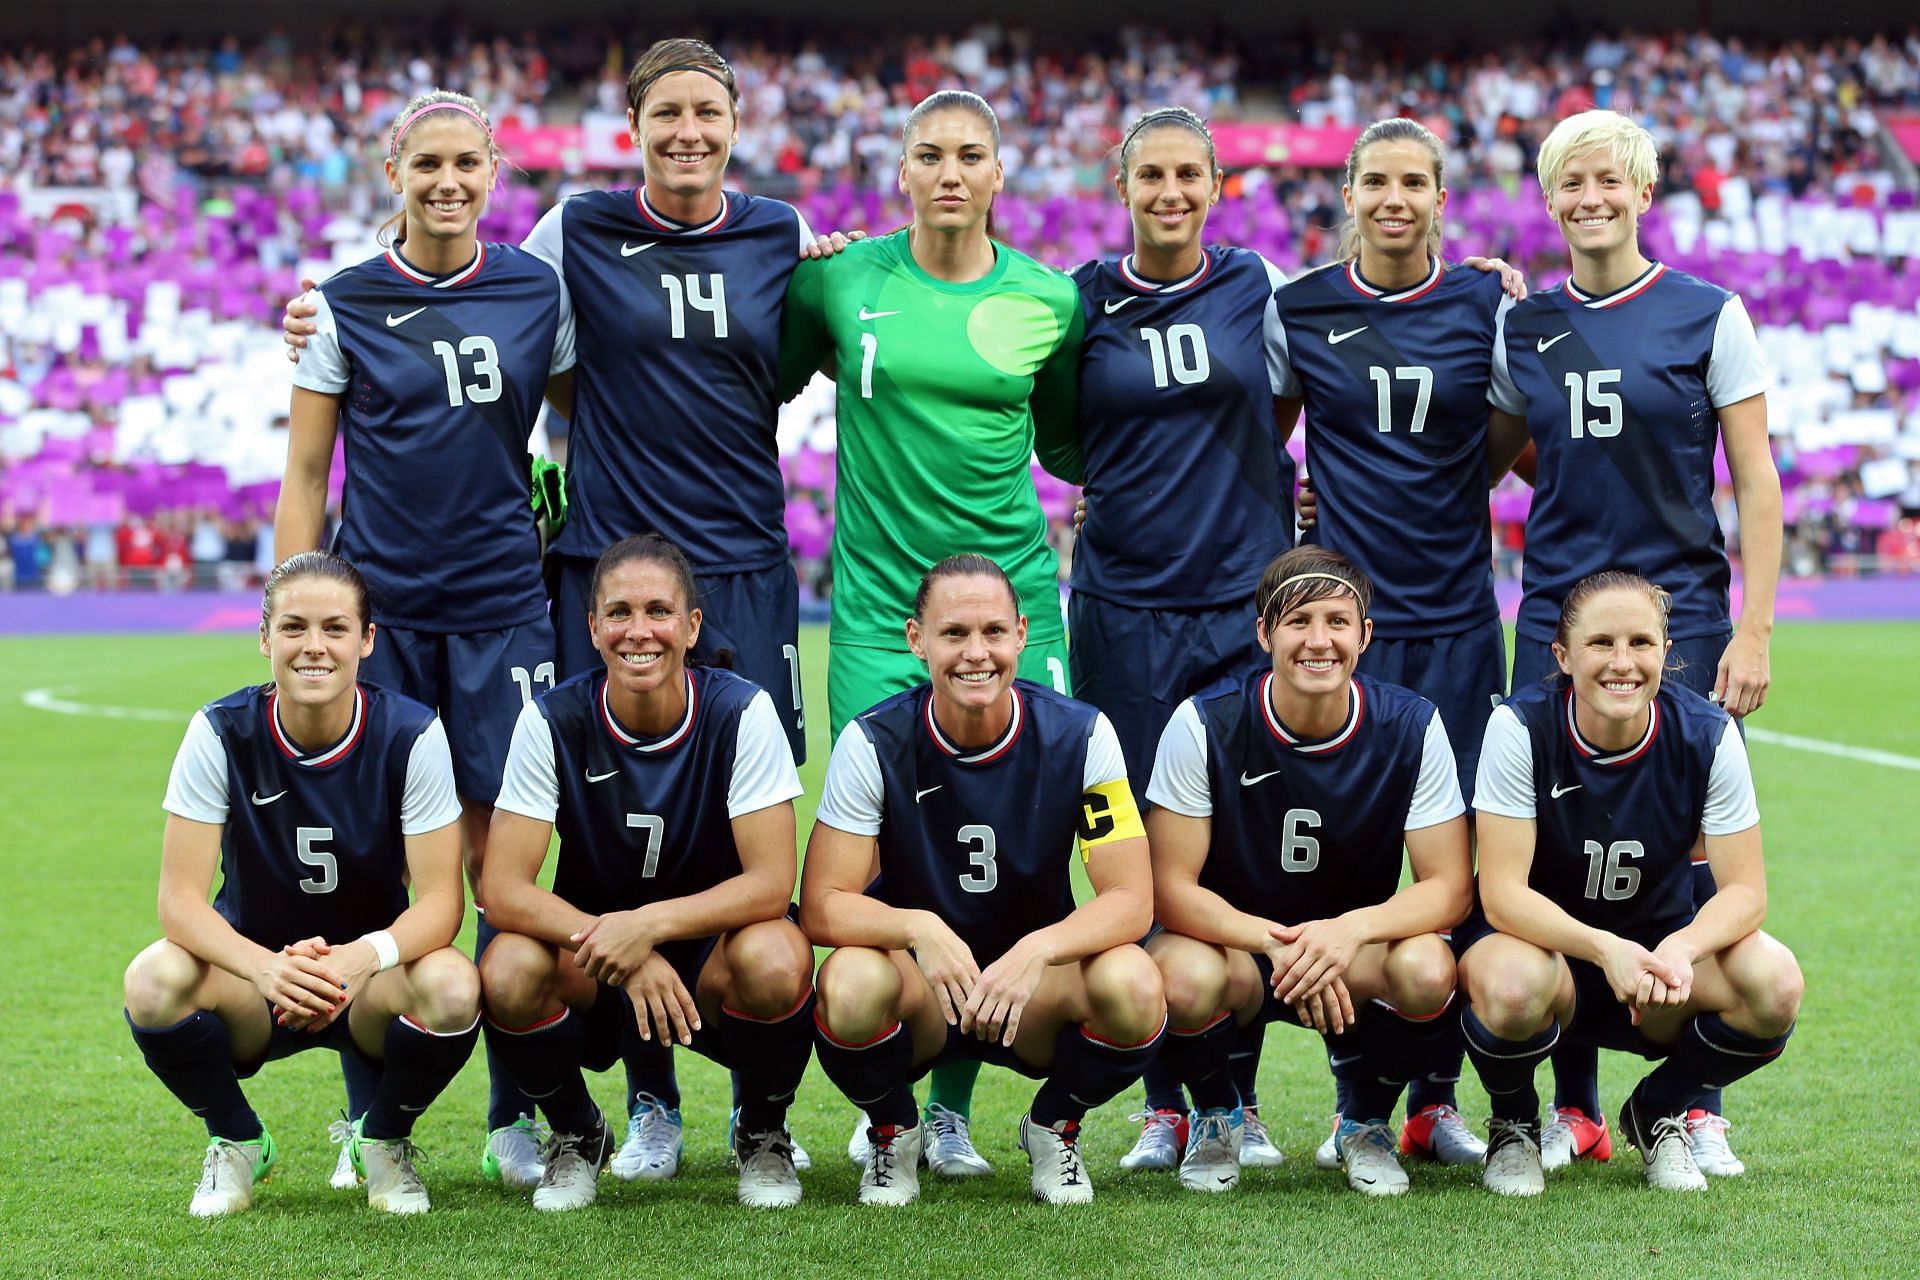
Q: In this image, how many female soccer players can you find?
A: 11